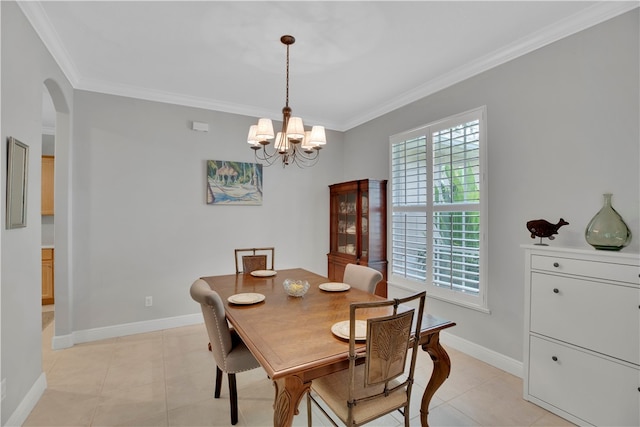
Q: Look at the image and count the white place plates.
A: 4